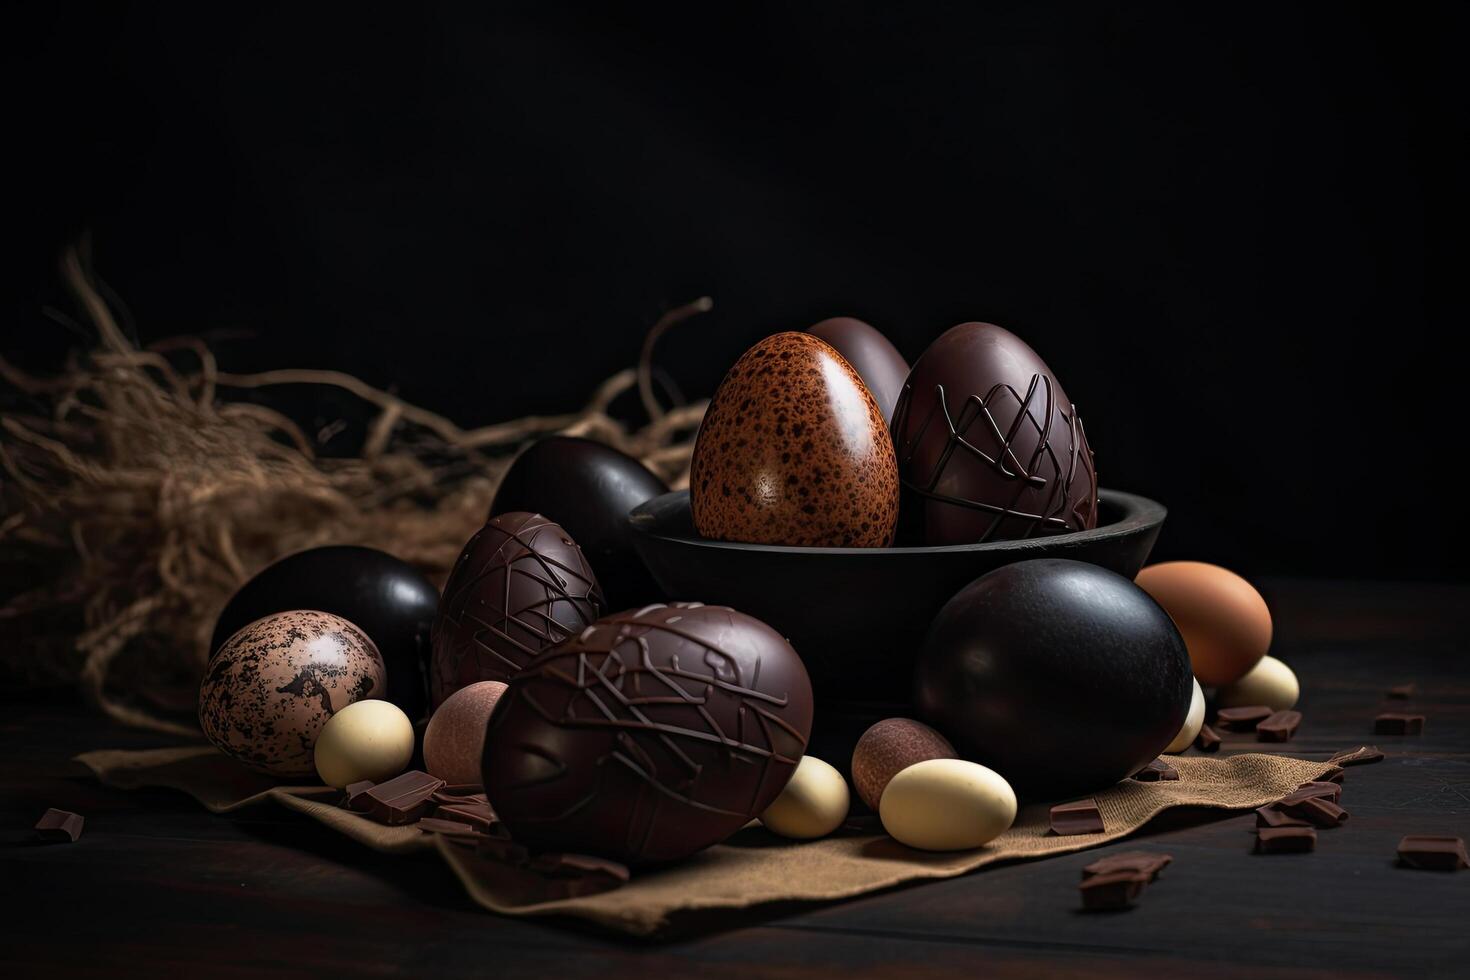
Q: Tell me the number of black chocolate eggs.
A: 3